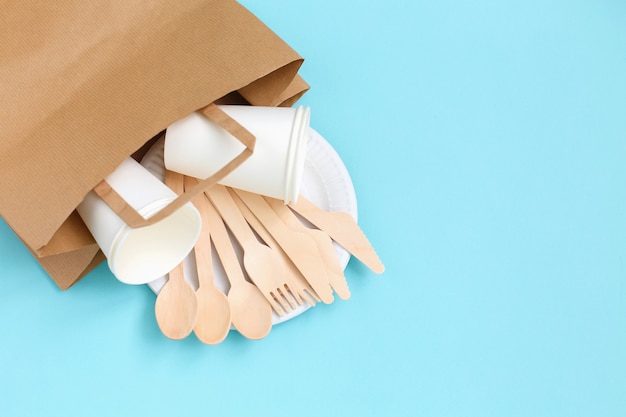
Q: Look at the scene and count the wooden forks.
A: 2